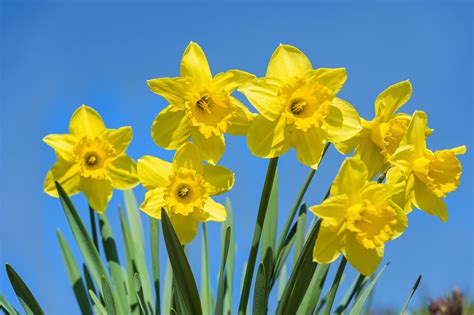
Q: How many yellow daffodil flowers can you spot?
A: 7